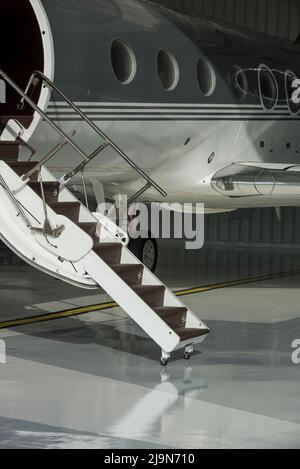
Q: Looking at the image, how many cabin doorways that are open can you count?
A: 1